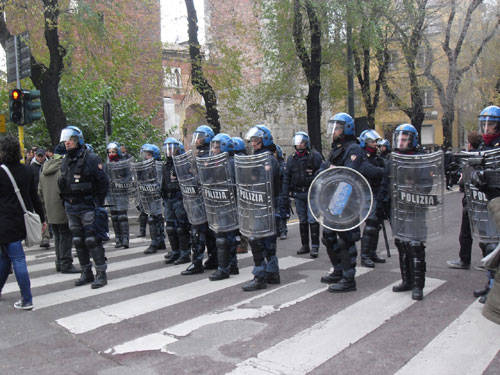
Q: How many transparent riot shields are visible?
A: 8